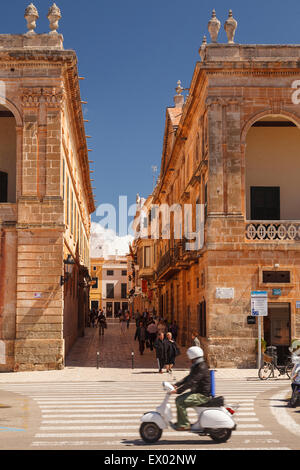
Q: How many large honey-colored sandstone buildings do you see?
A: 2